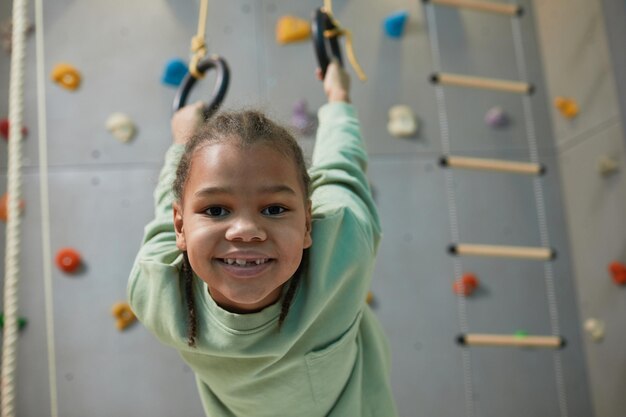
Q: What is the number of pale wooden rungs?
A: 5